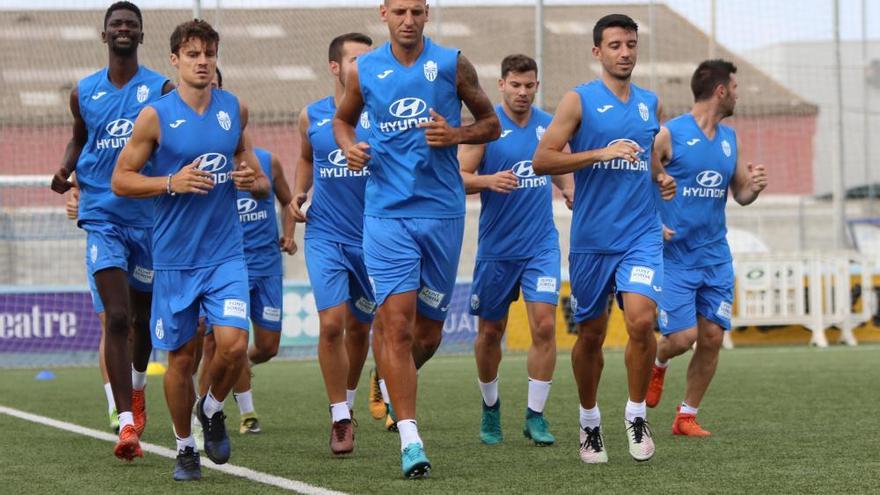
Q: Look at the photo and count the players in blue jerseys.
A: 8